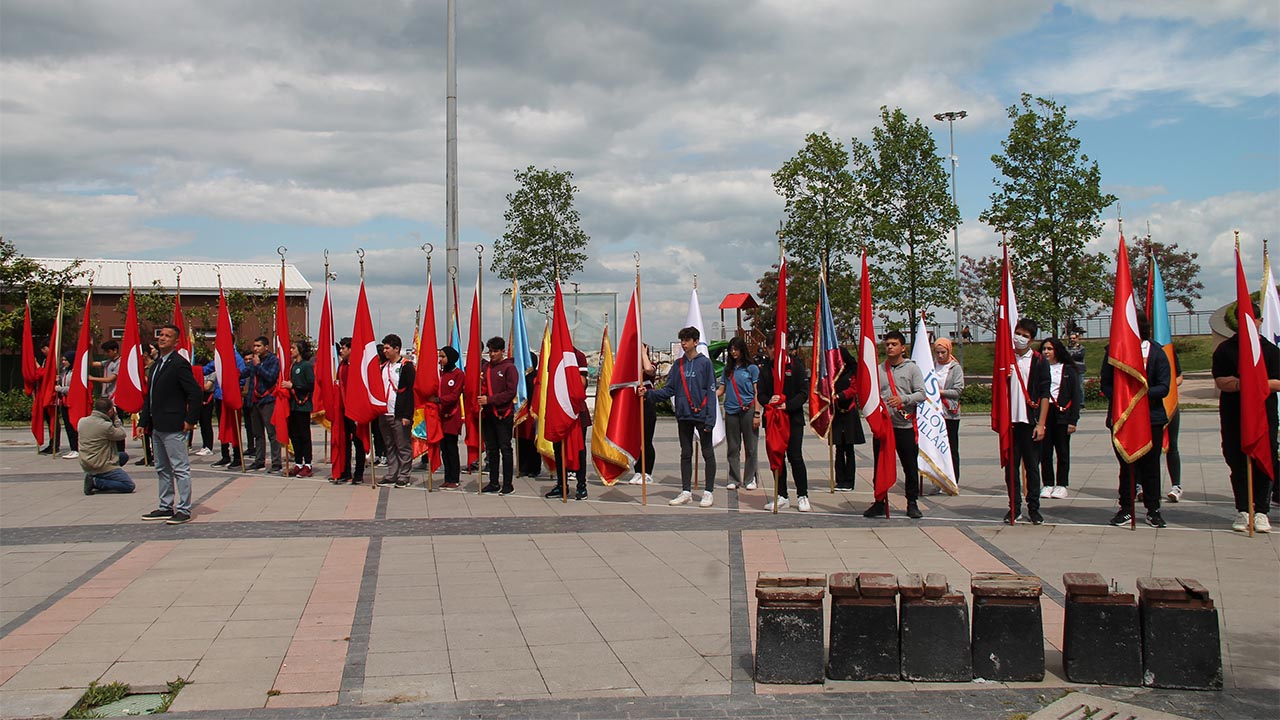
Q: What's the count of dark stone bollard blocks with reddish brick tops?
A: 6